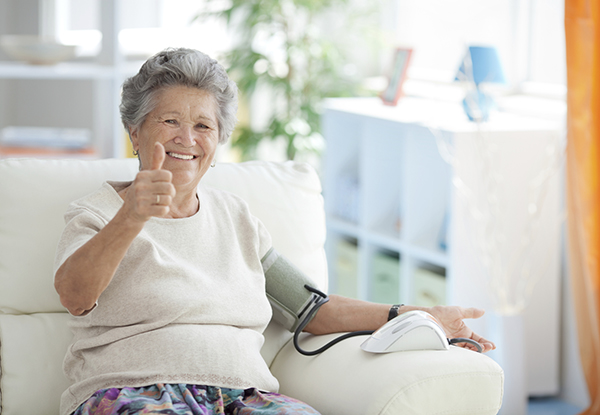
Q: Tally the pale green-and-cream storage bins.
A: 3